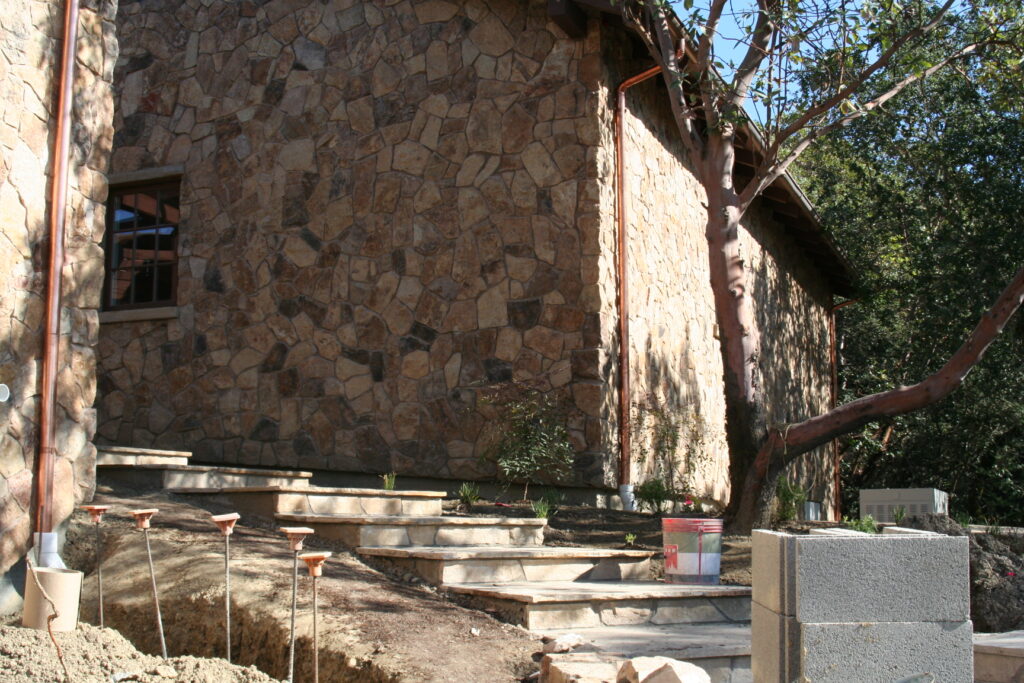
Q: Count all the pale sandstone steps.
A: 7